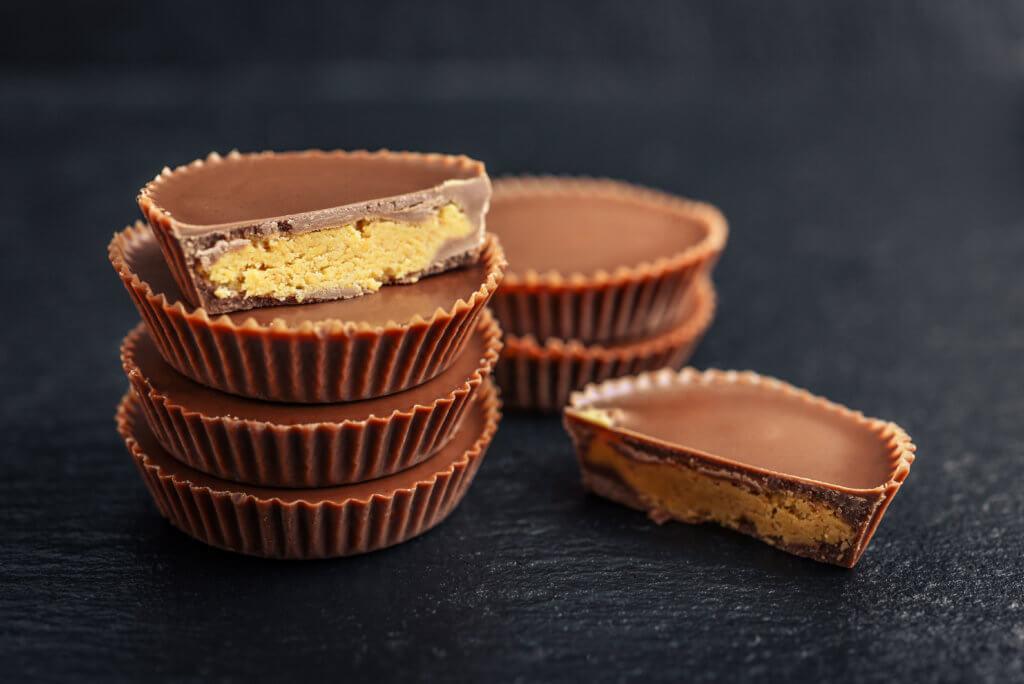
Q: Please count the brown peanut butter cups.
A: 7